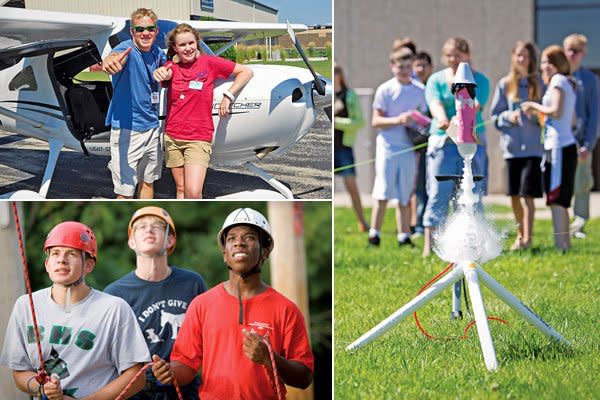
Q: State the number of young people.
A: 13